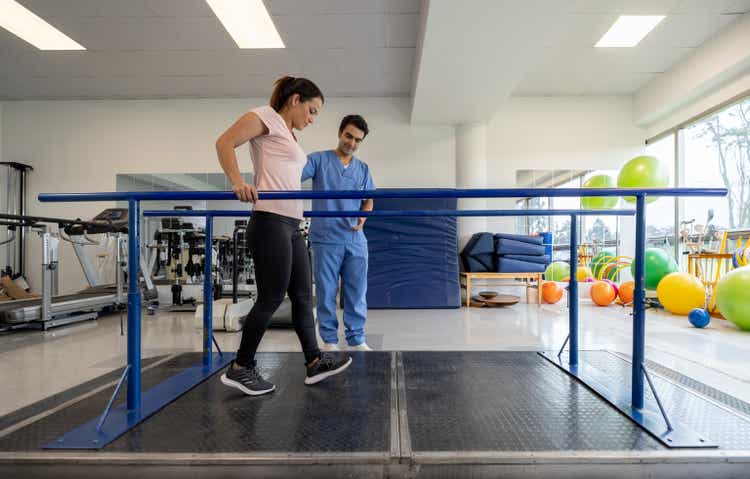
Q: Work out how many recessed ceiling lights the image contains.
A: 3